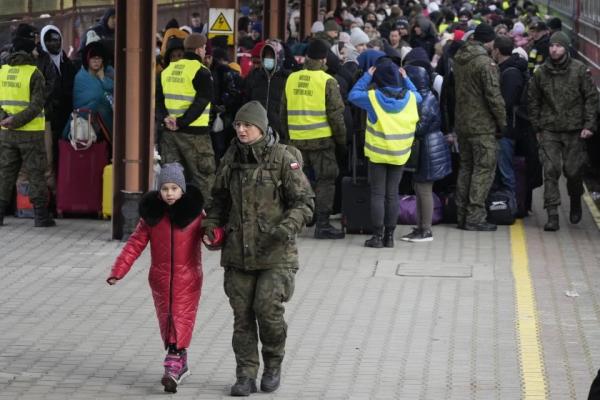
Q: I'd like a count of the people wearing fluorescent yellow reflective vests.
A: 4